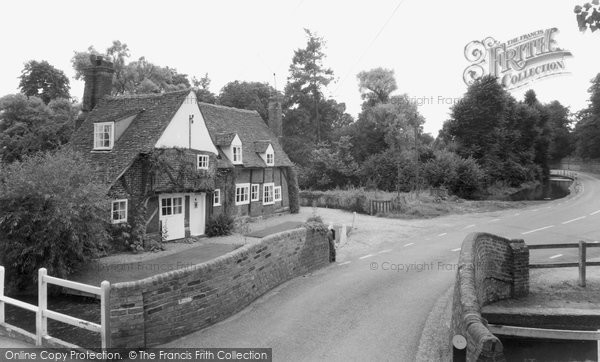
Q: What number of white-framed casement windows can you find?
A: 10